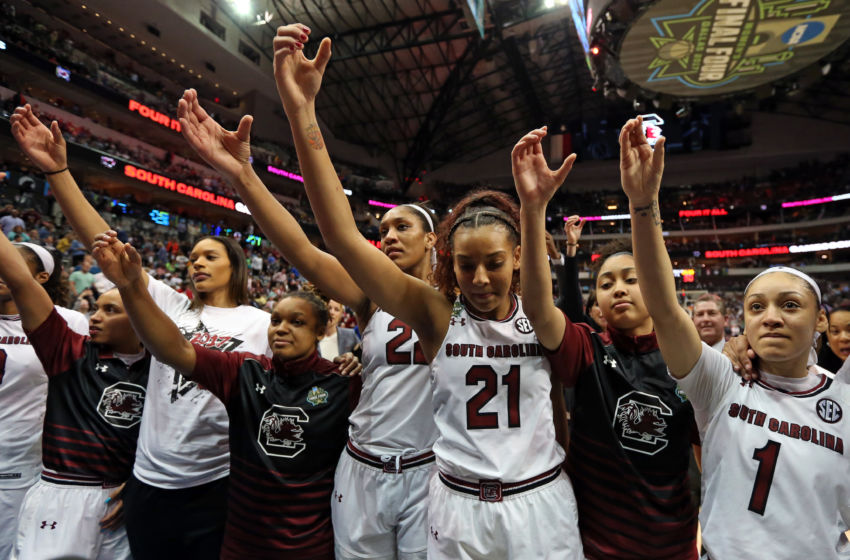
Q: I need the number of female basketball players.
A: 8